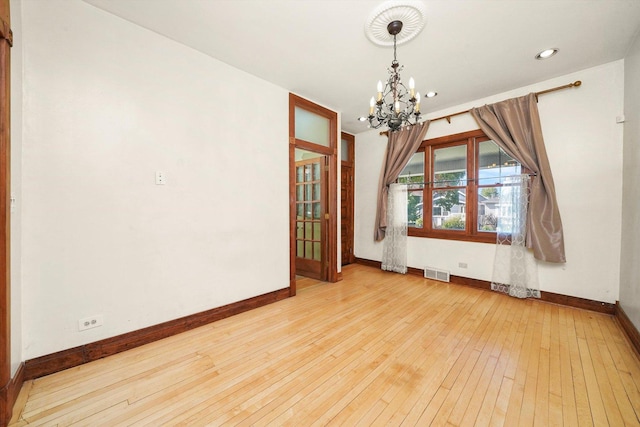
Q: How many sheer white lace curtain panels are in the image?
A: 2